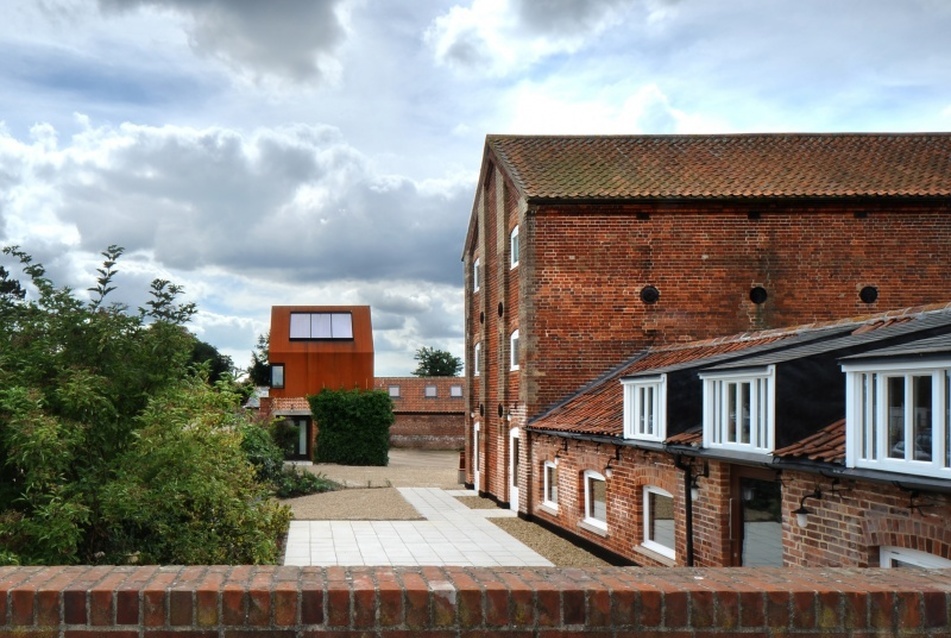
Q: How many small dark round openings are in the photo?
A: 7